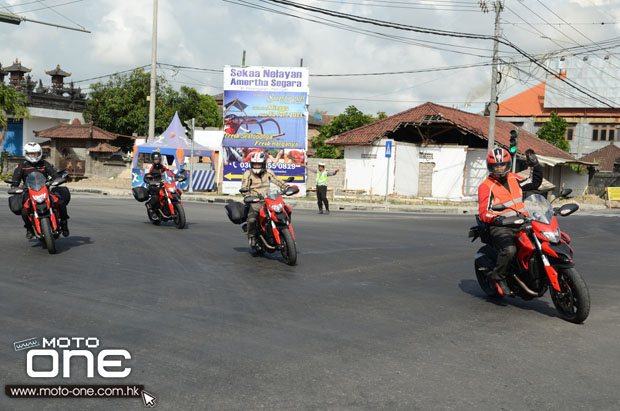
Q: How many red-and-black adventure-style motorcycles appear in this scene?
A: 4